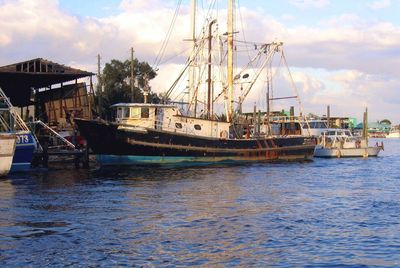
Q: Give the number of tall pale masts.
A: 2